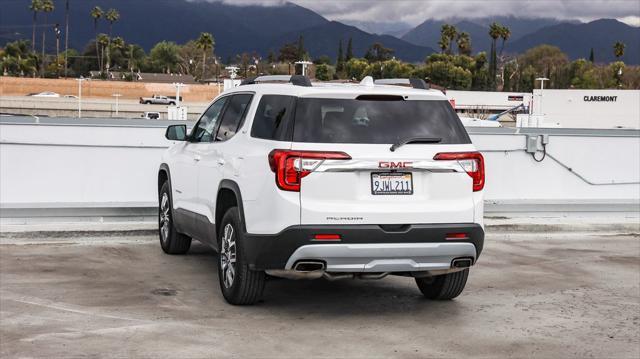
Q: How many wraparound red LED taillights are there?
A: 2